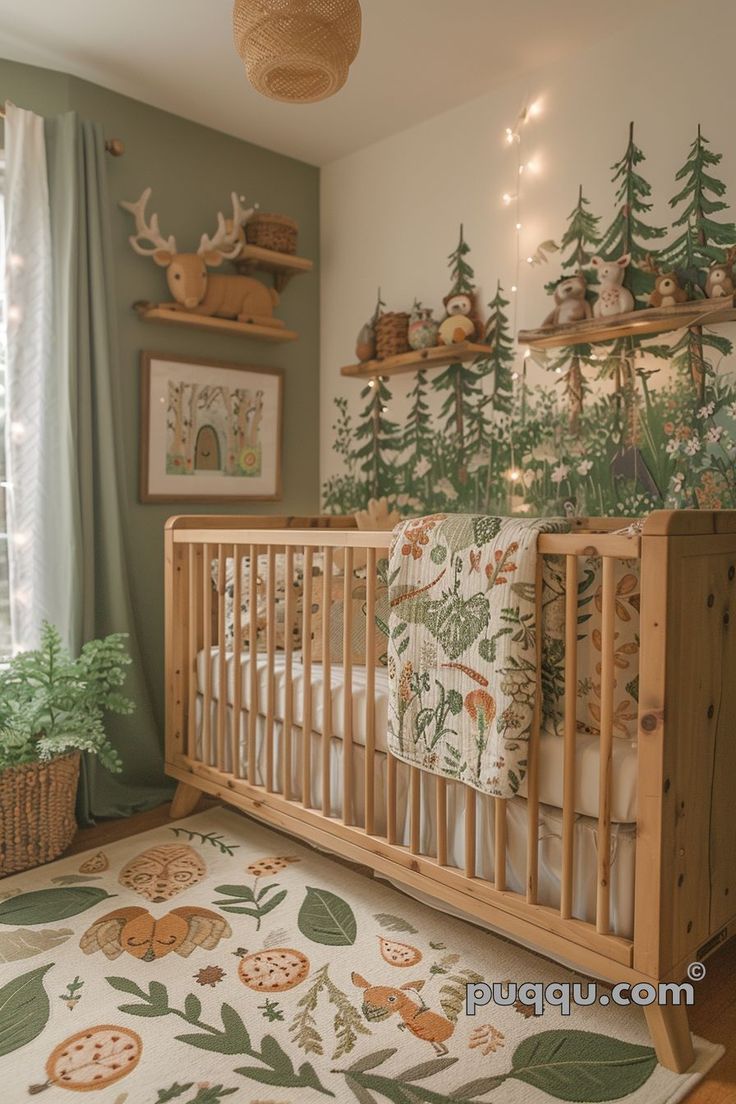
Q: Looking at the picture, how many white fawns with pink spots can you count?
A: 1